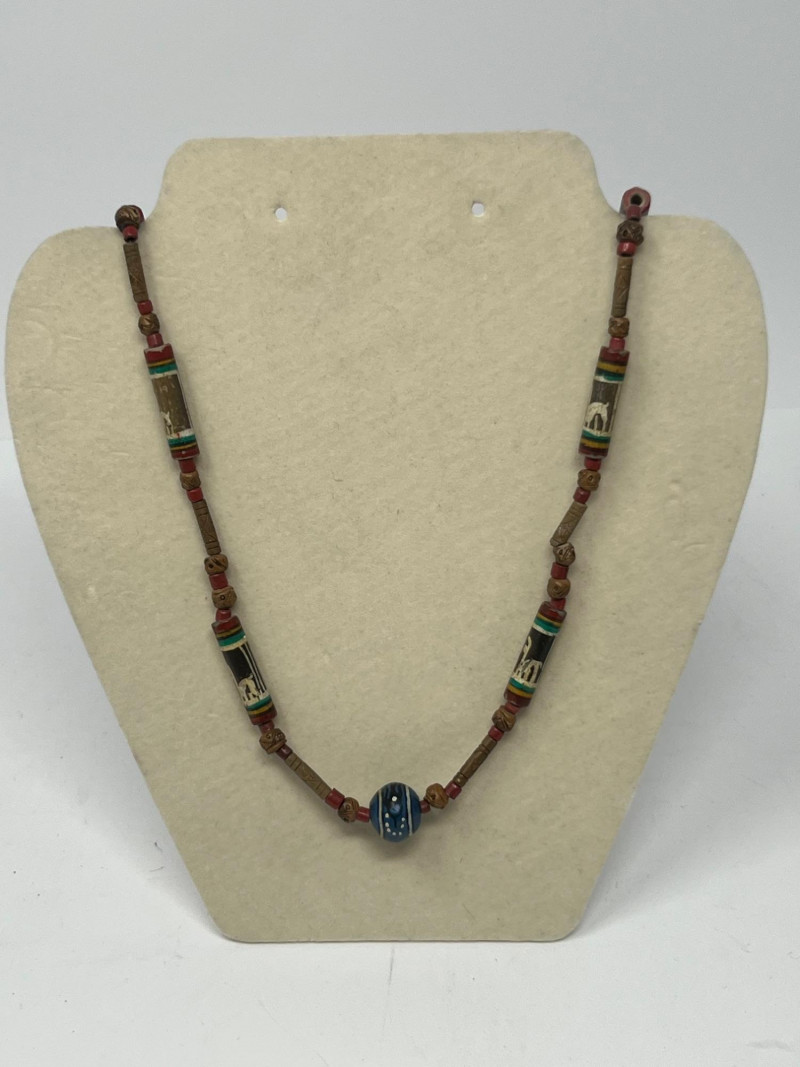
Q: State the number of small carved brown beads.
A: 14